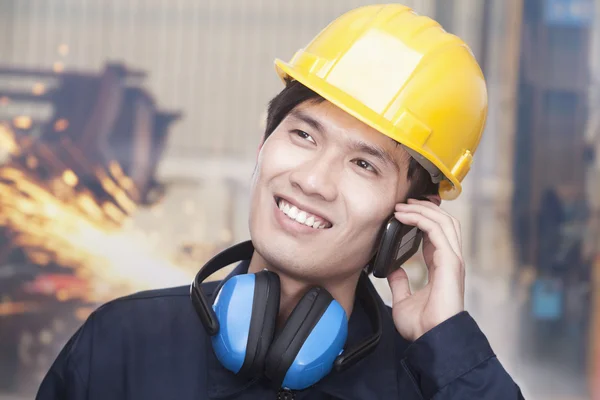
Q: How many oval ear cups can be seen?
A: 2